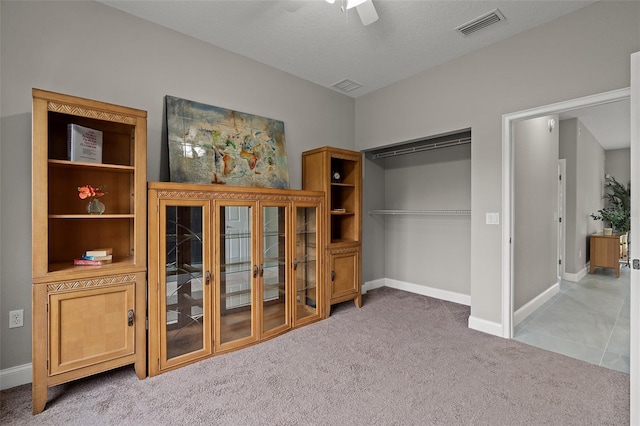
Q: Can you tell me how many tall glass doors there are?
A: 4